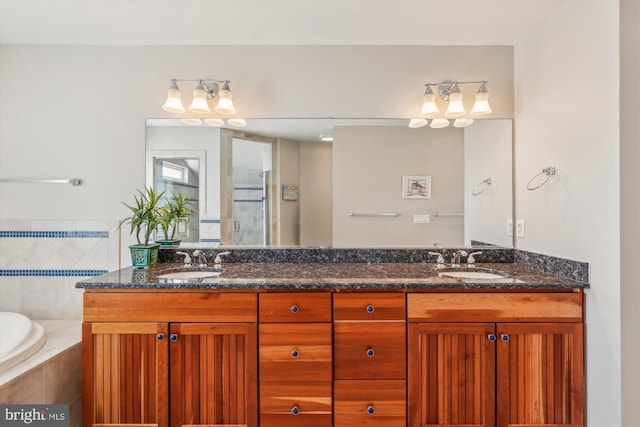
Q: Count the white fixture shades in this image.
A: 6